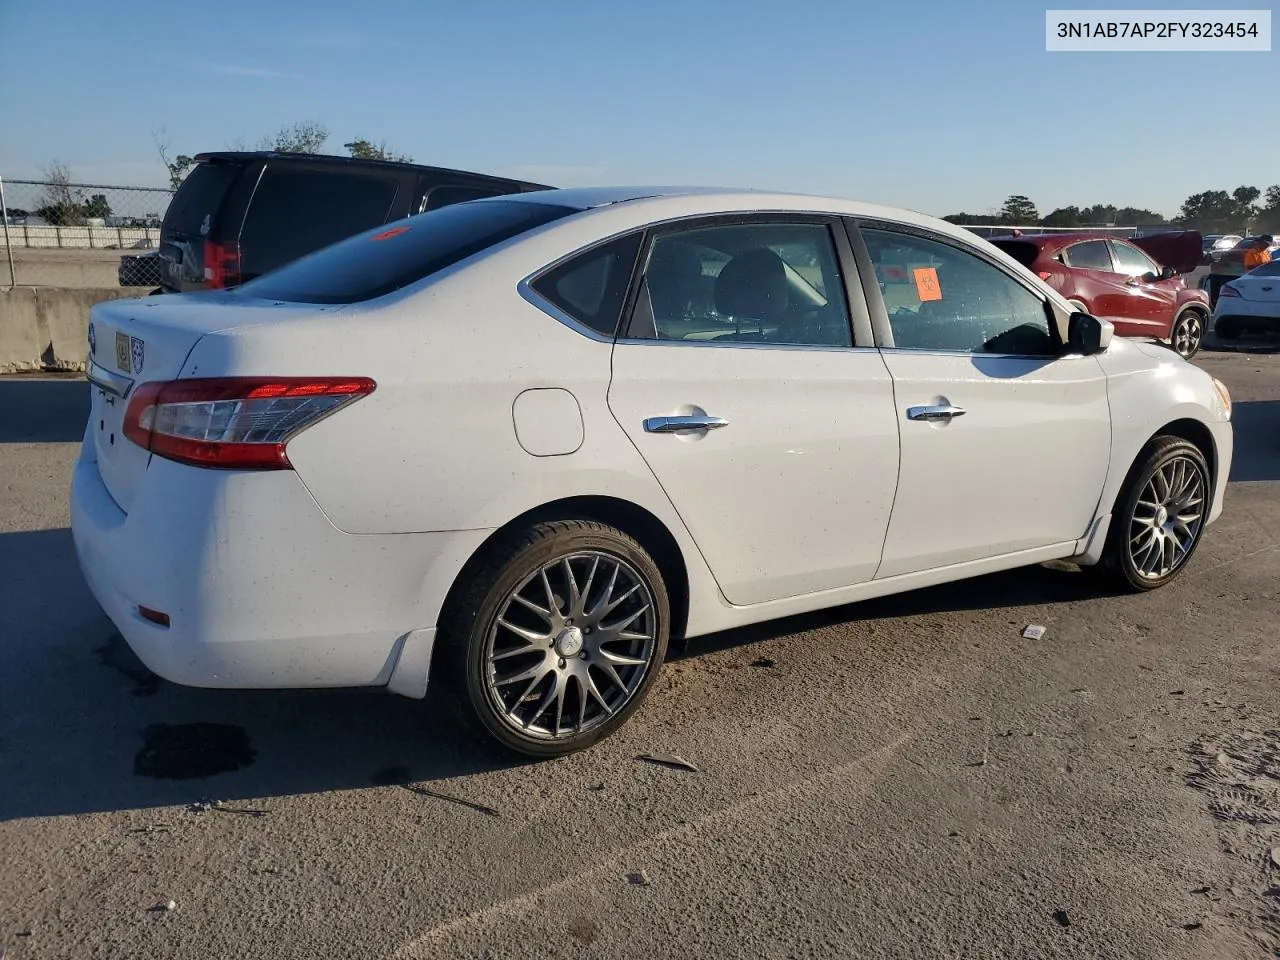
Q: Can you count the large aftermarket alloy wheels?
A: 2